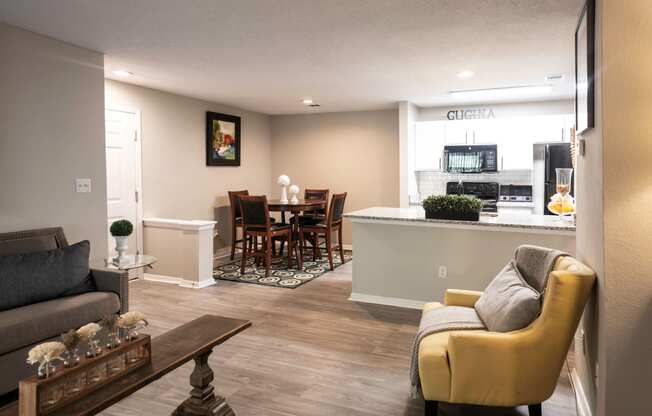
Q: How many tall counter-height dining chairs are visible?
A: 4